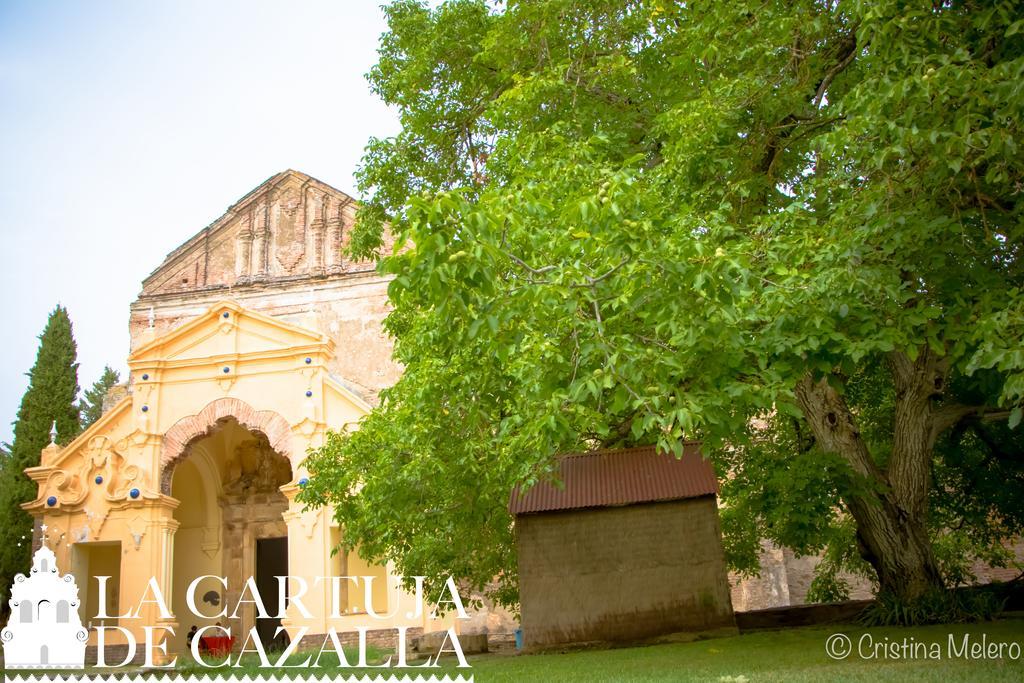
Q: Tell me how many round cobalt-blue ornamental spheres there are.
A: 10